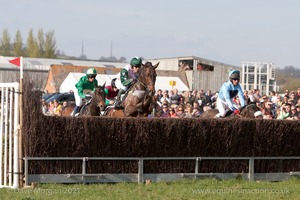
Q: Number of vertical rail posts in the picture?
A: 5